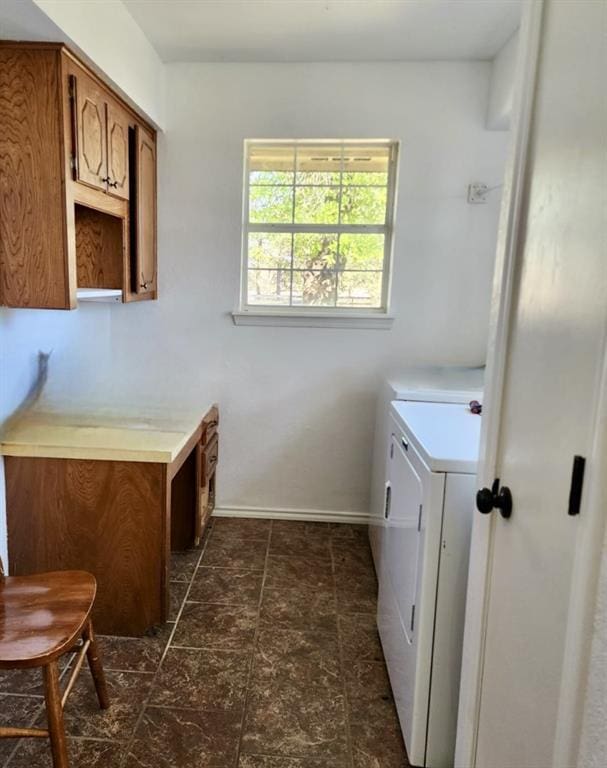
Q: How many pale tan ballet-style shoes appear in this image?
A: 0